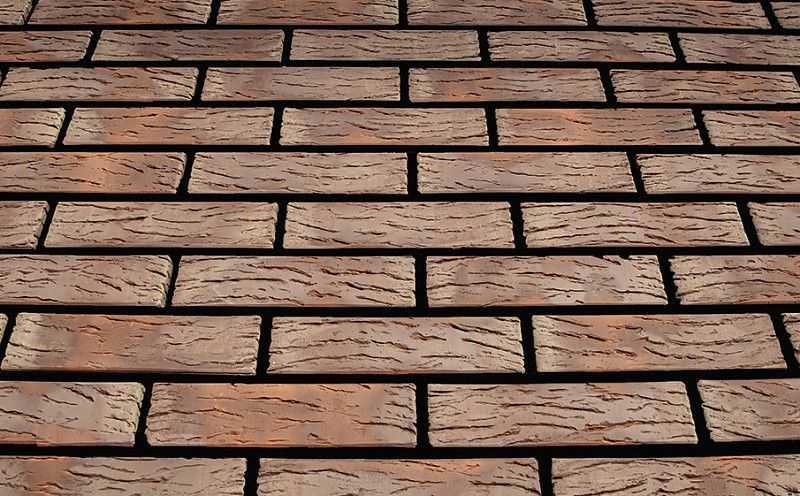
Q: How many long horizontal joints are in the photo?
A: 9